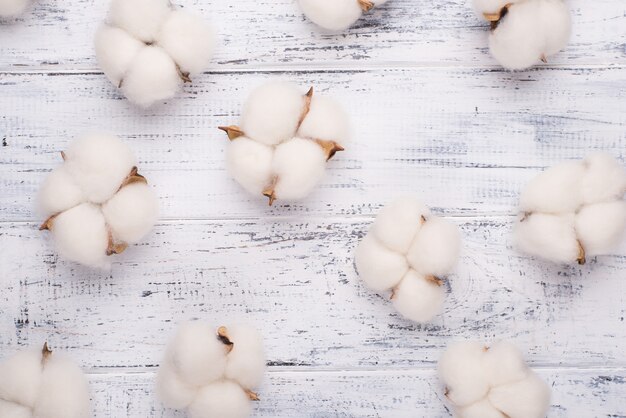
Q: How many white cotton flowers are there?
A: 11